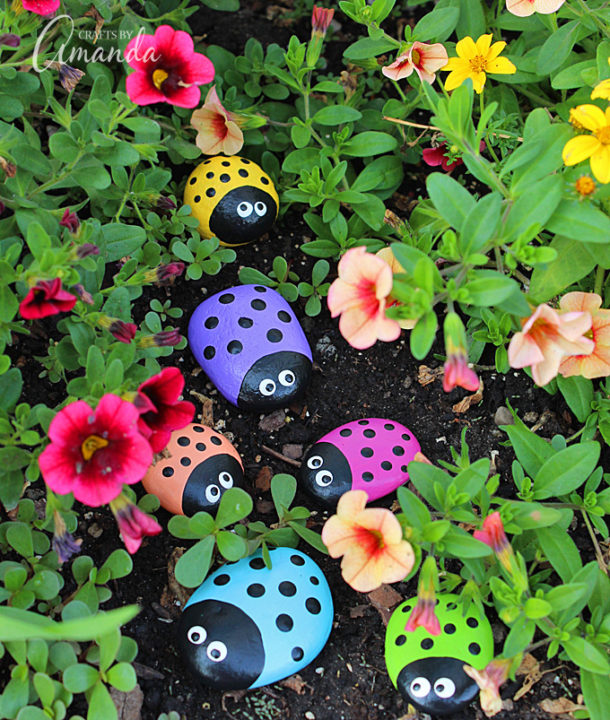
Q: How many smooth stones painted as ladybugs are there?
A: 6